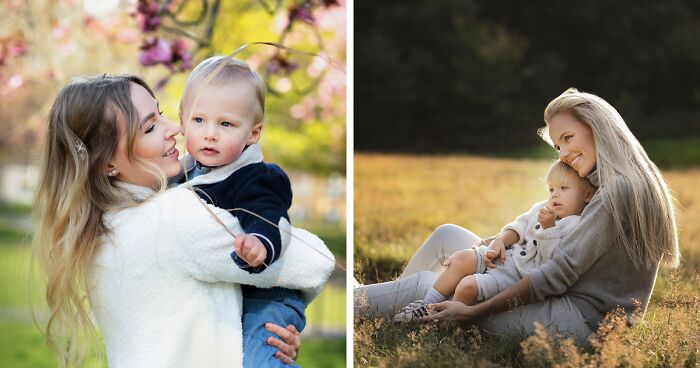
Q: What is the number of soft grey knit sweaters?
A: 1